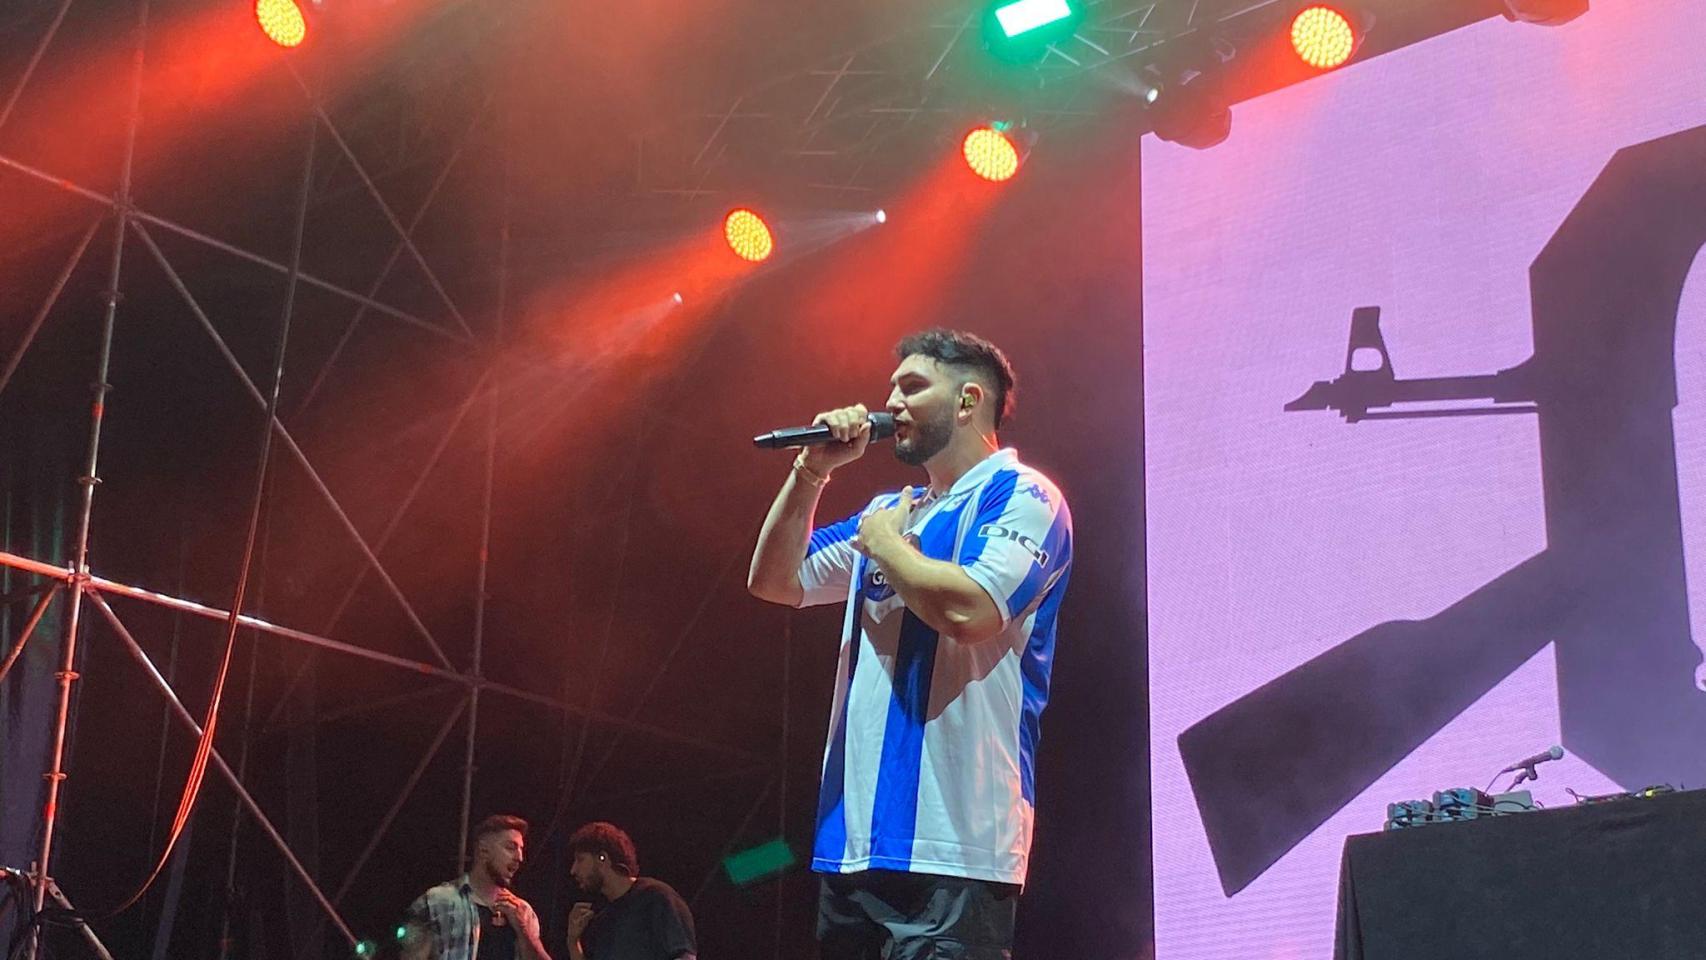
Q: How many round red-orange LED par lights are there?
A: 4